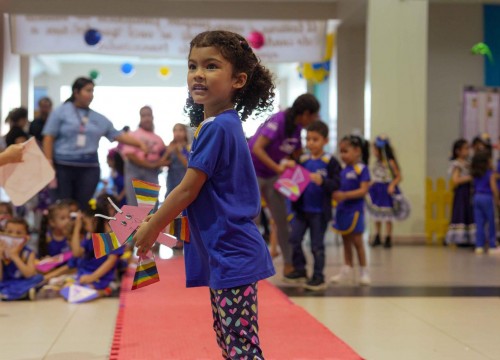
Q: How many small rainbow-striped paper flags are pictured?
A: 4